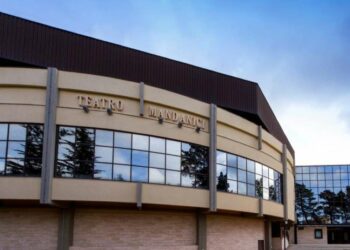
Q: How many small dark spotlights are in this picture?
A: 5